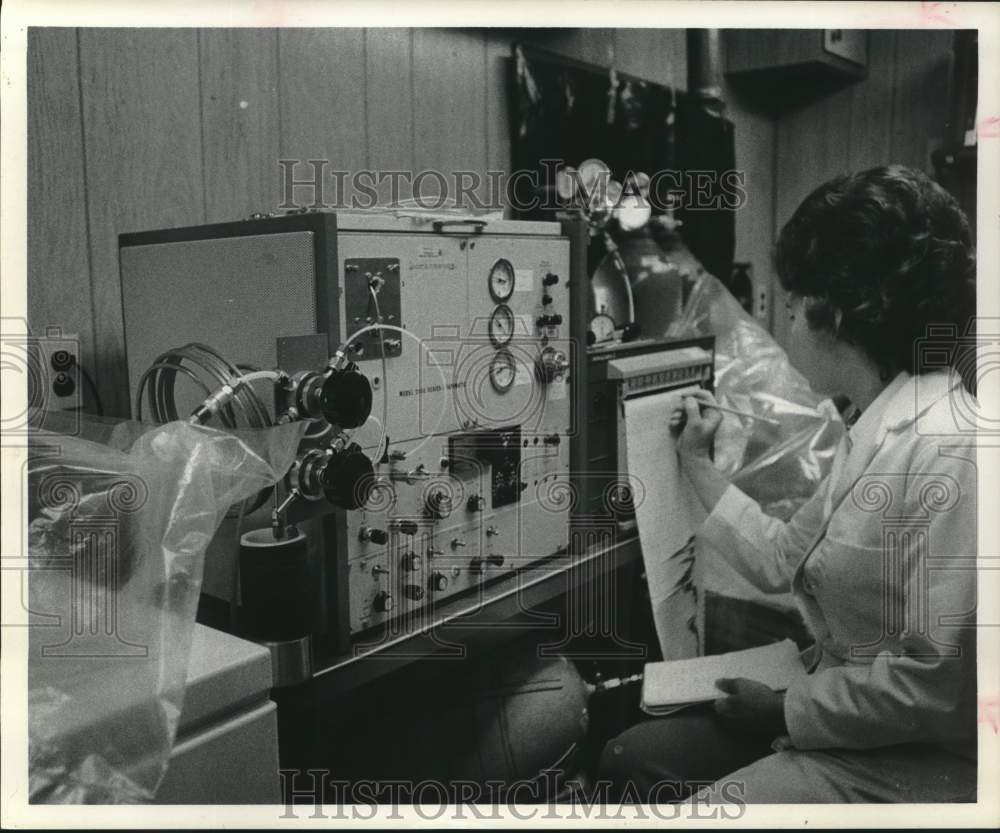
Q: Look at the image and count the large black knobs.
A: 2